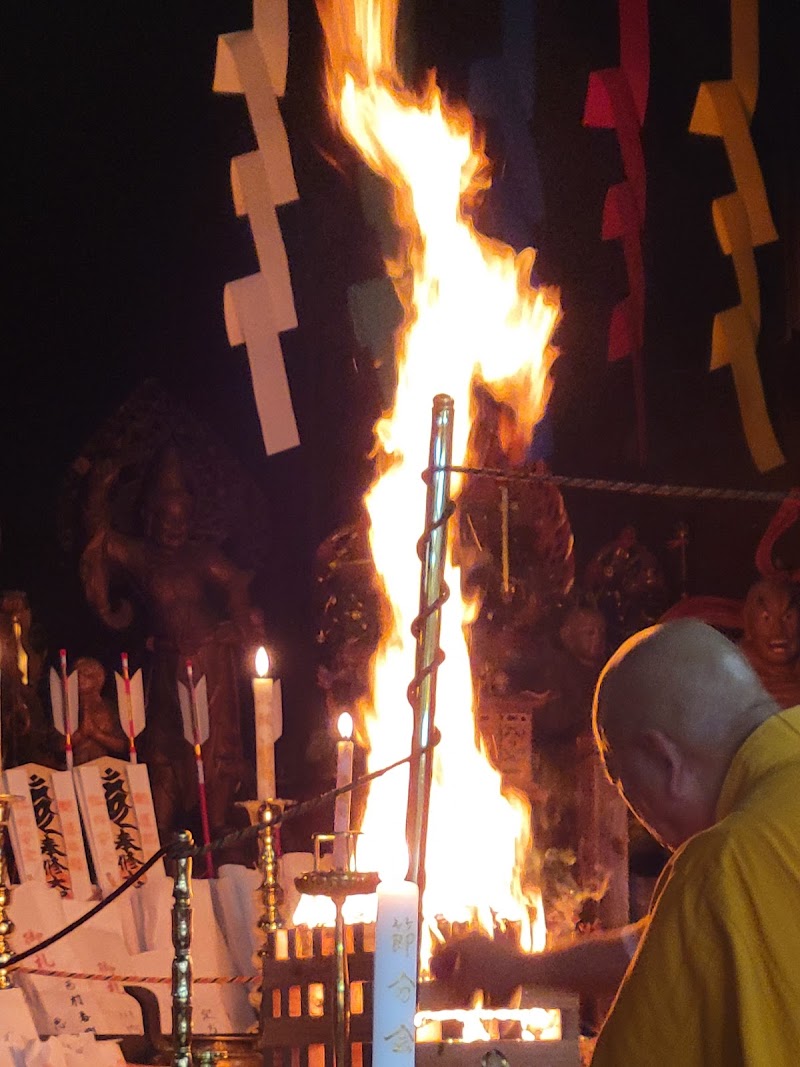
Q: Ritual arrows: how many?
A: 4